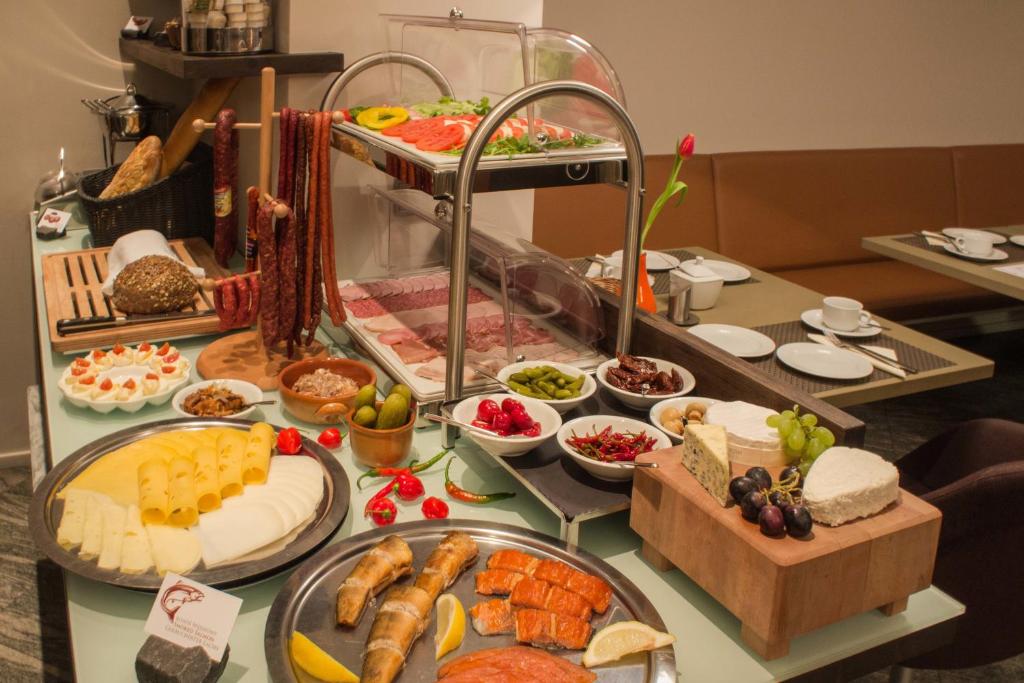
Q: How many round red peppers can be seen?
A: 5